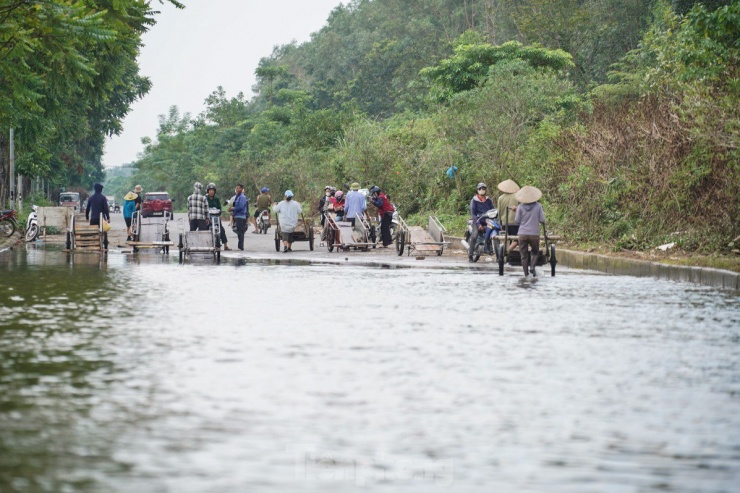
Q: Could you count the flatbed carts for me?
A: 7